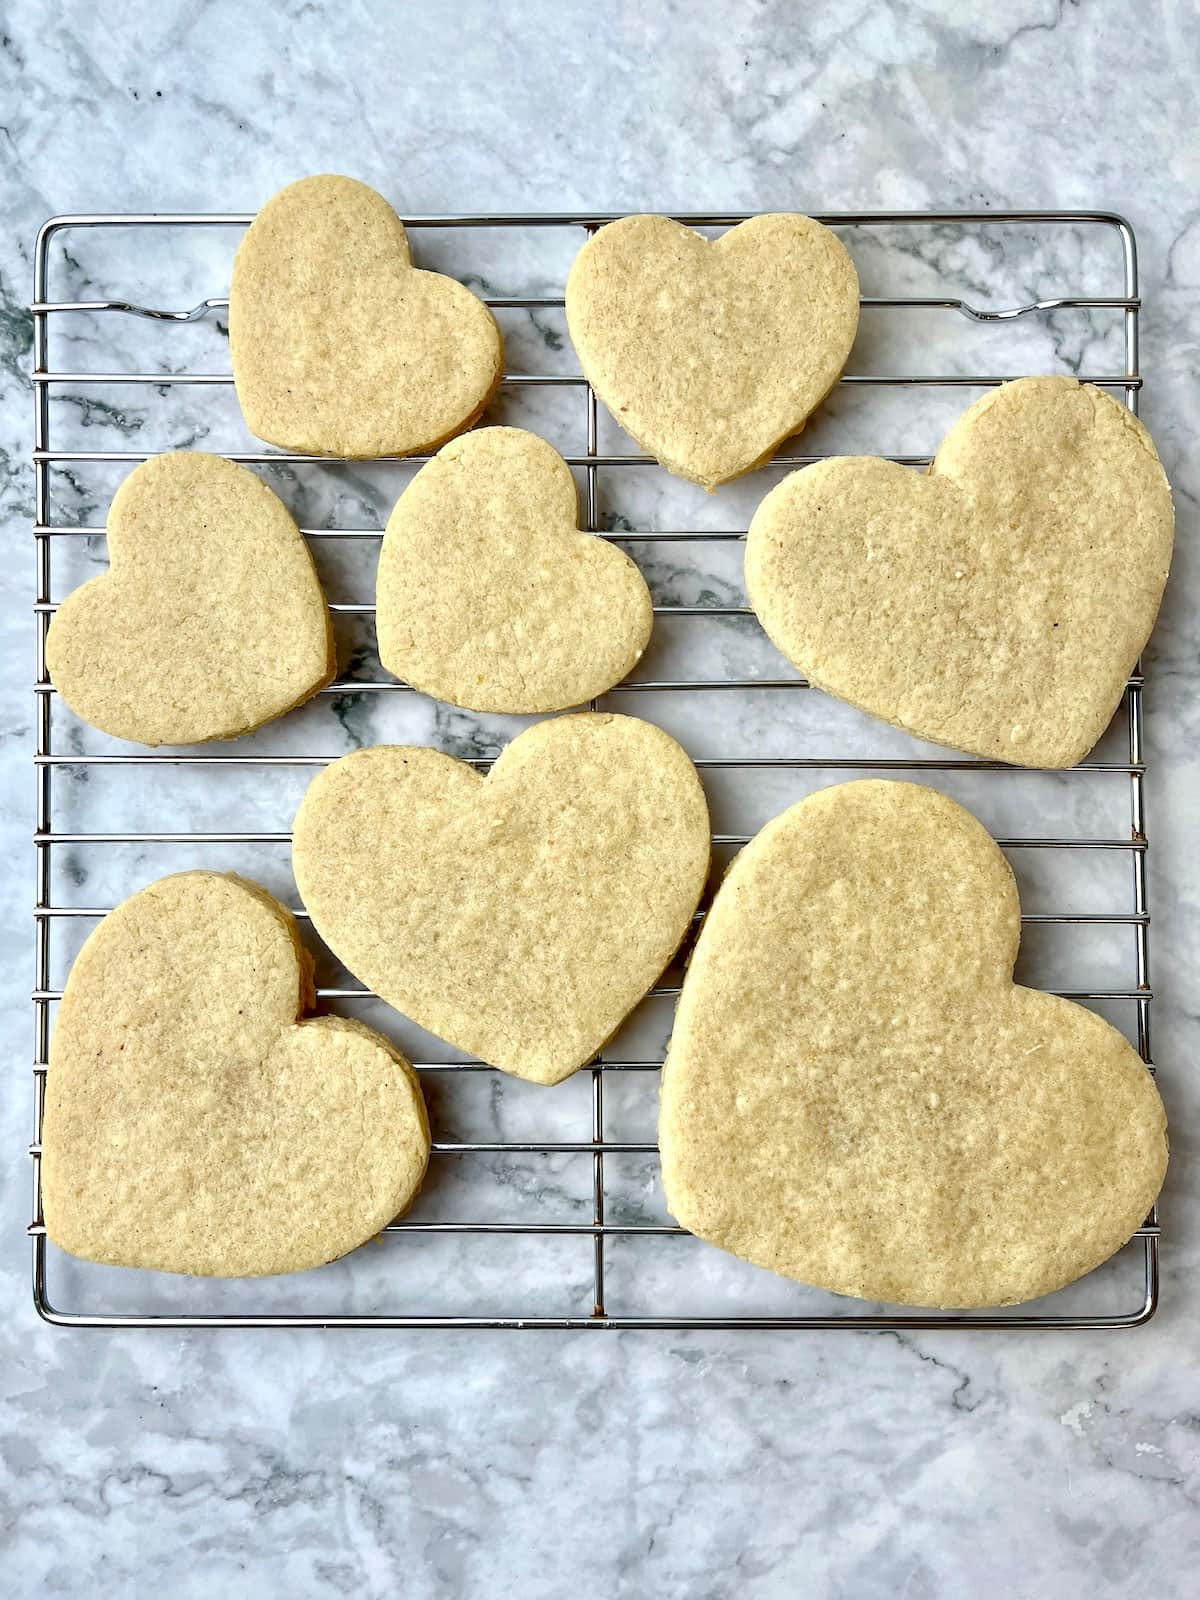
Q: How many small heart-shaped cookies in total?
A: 4